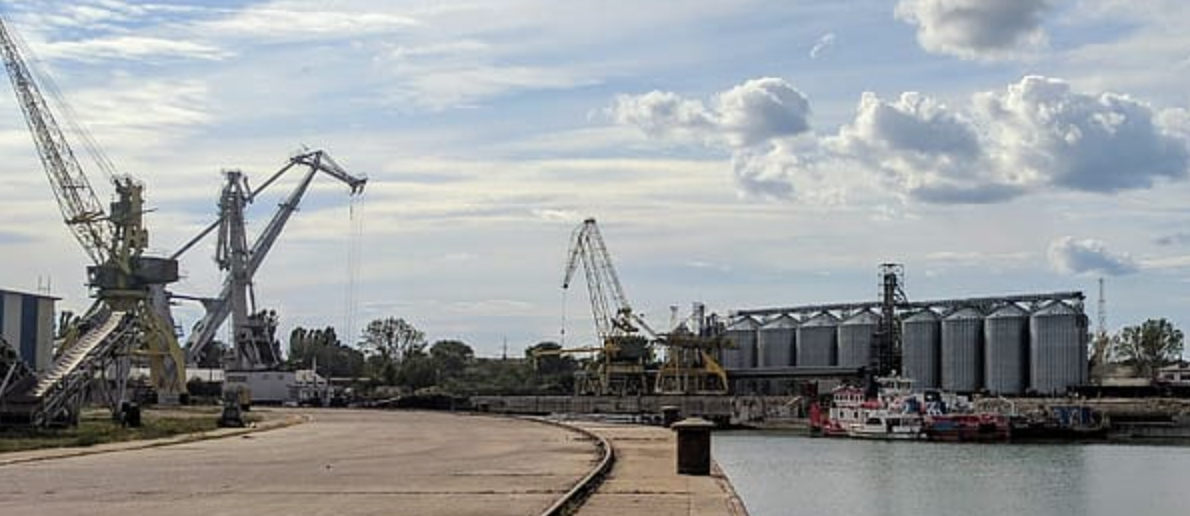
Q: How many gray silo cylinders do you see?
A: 8